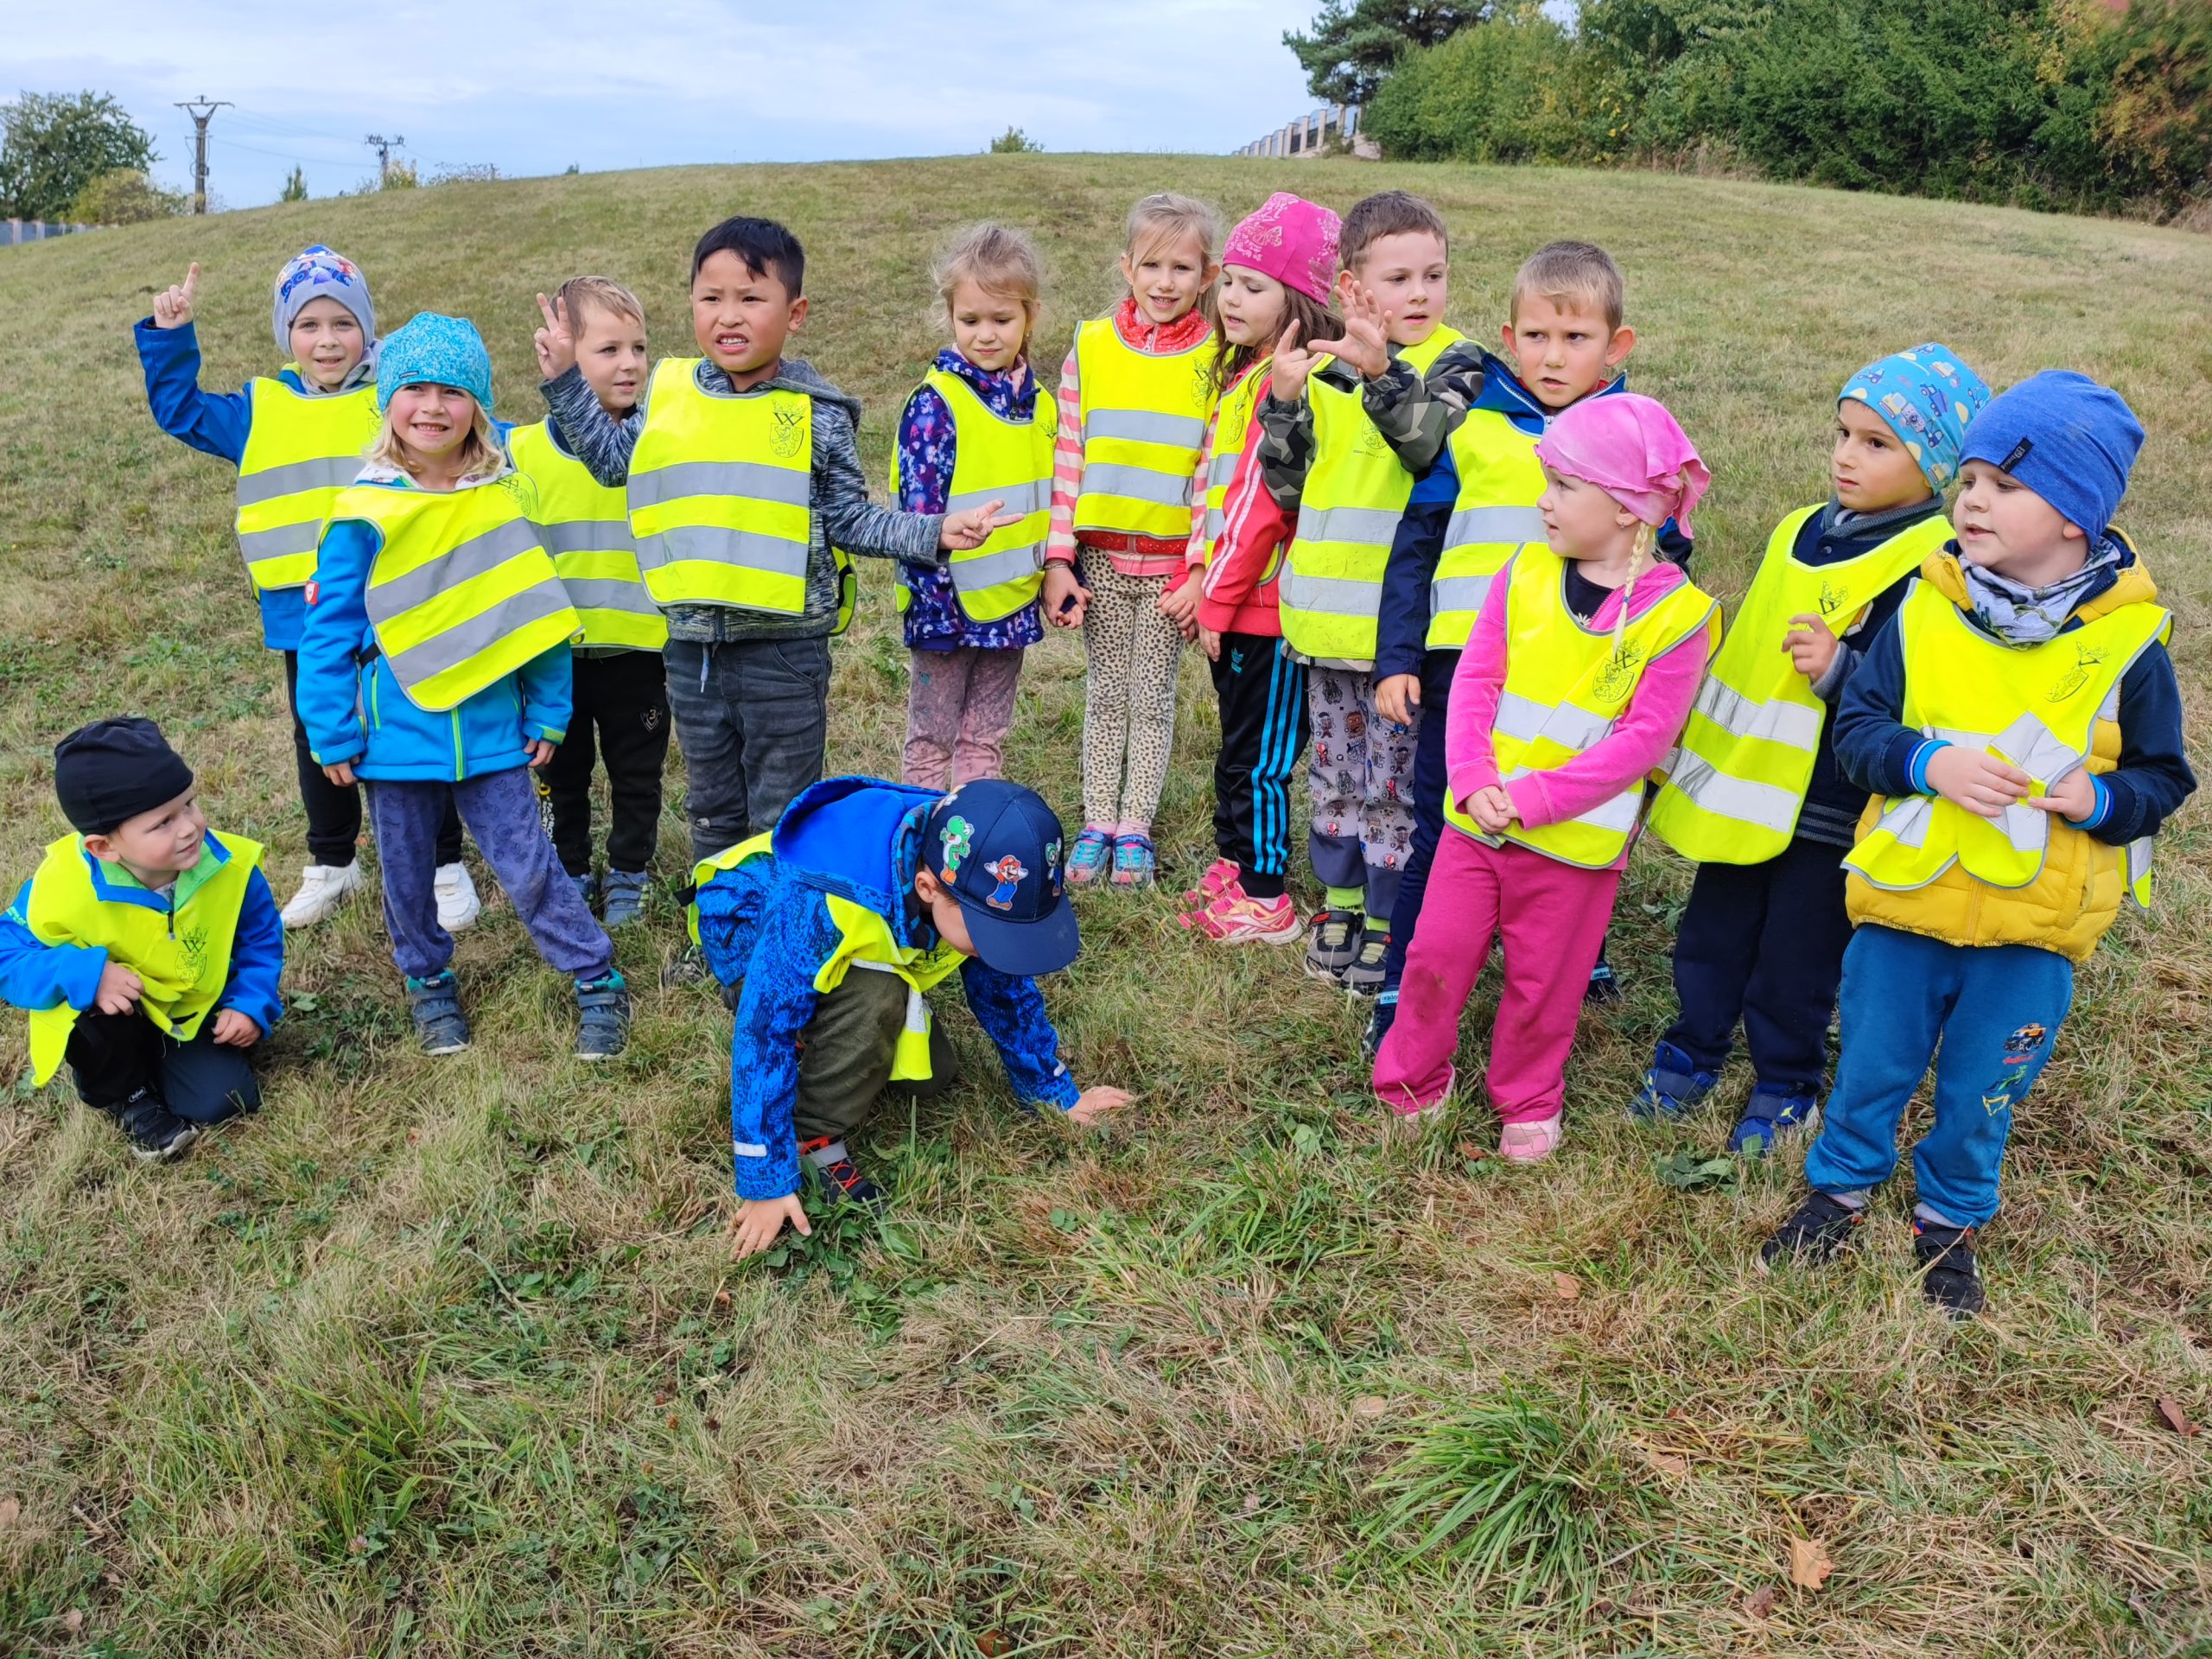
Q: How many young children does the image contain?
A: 14